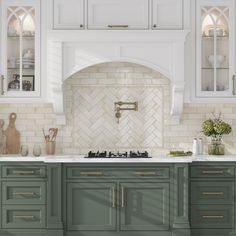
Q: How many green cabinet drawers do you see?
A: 7